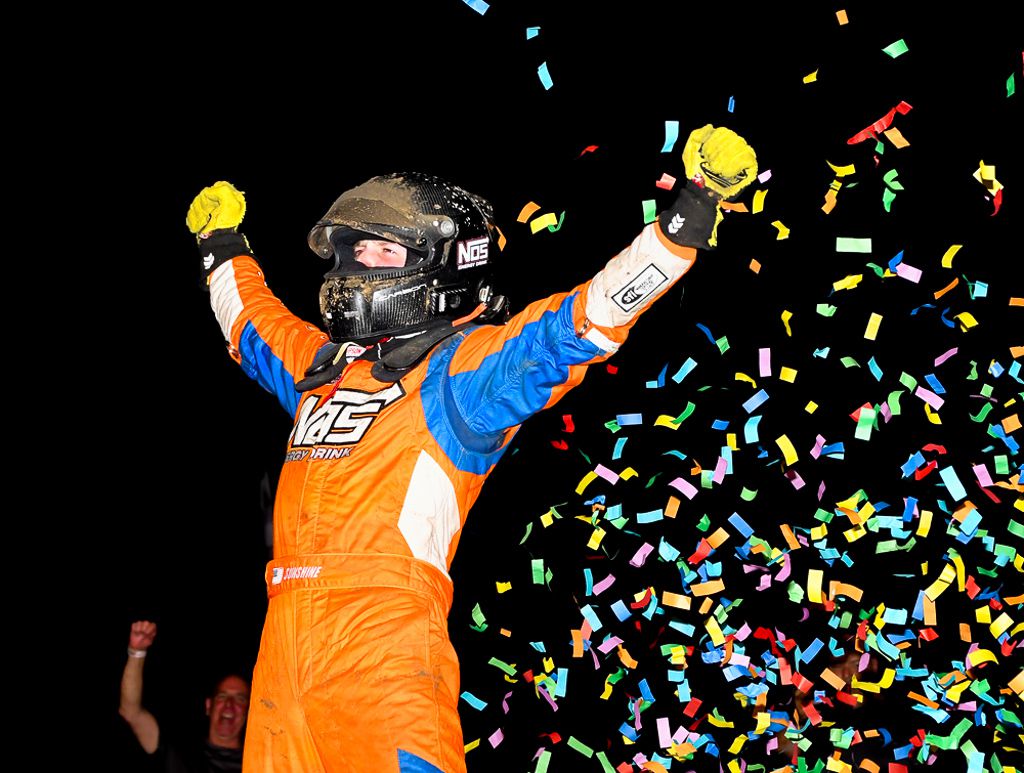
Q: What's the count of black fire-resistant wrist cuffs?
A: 2